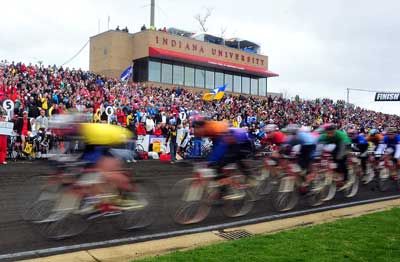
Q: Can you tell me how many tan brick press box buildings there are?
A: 1